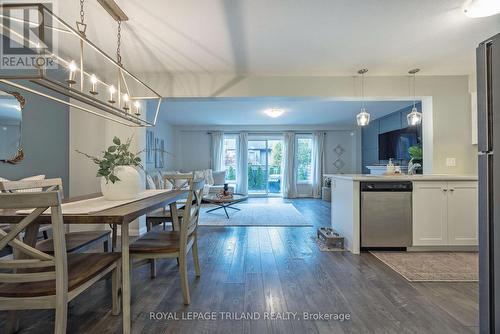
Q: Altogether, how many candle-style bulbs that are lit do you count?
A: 5